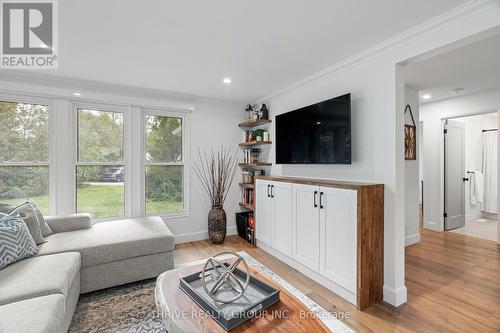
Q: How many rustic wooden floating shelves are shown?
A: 5